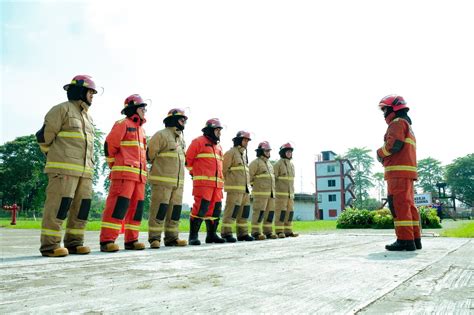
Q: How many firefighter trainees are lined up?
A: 7